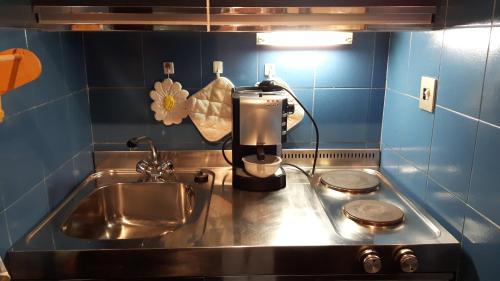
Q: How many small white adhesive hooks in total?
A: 3